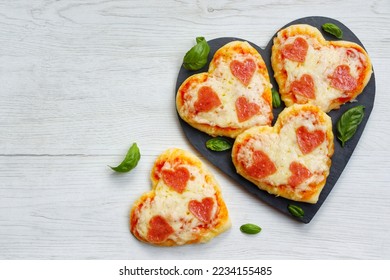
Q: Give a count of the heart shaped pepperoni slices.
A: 12